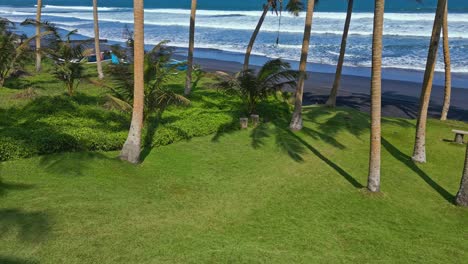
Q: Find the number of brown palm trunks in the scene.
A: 11